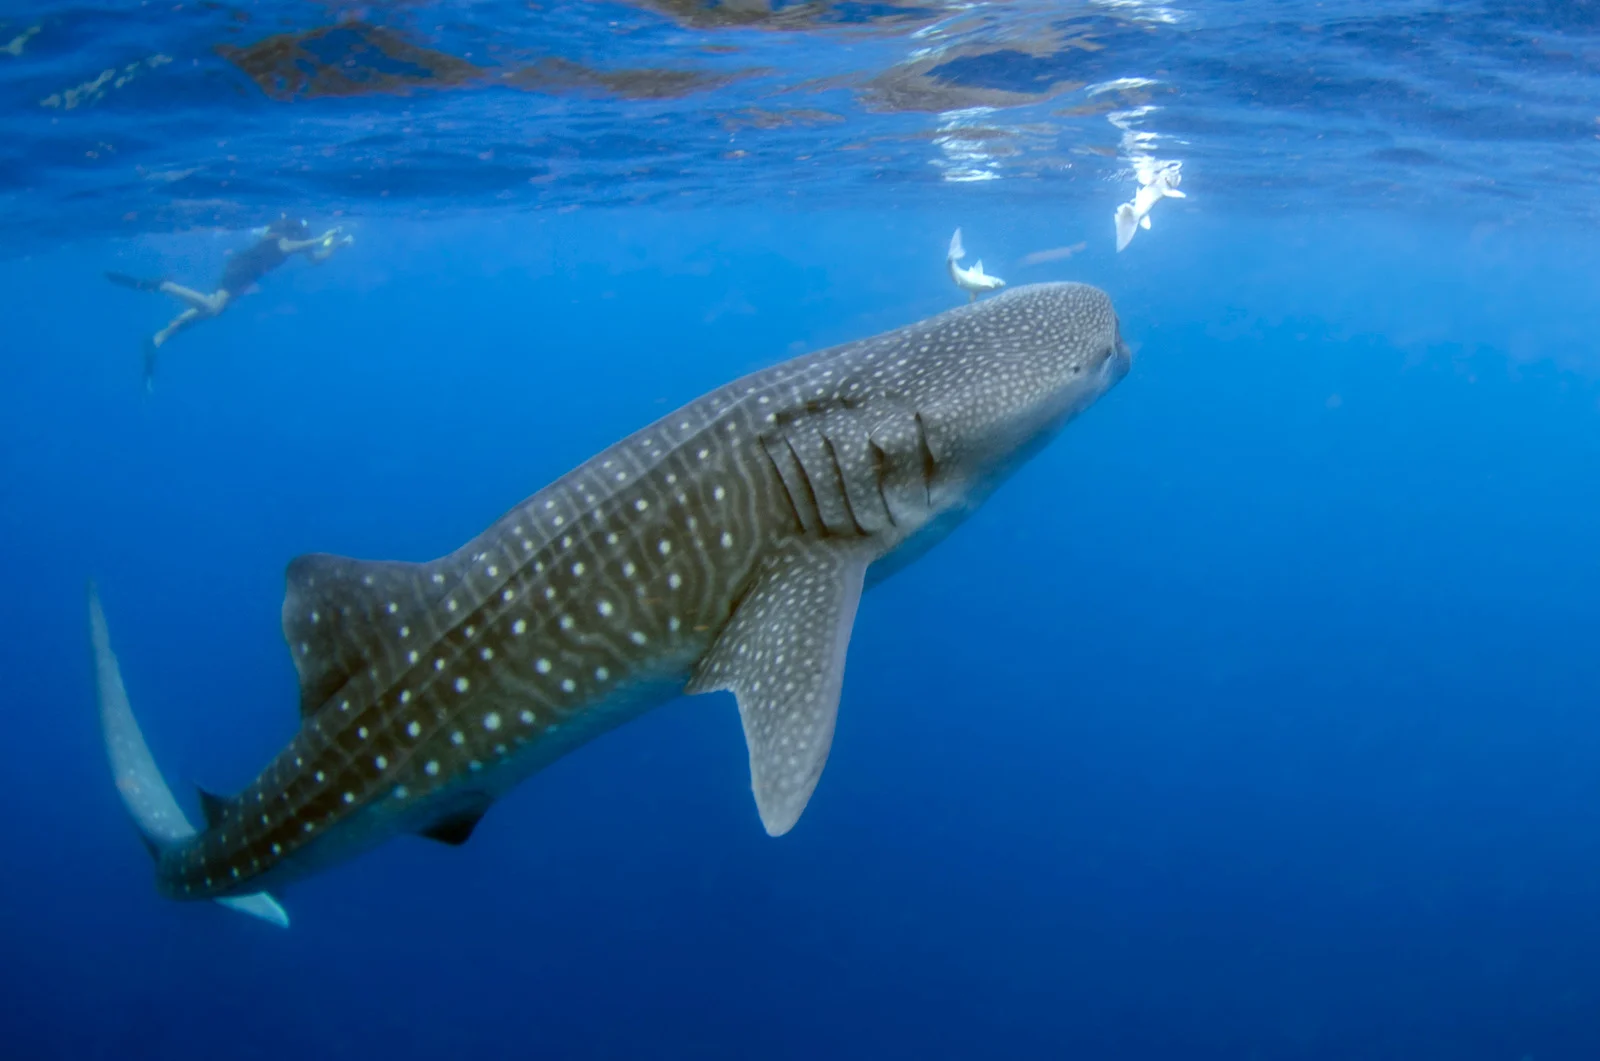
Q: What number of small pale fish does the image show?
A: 2